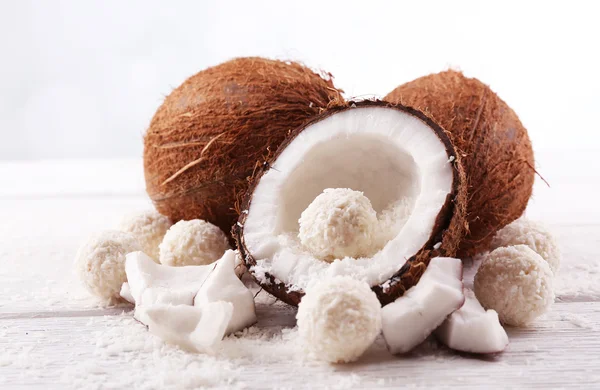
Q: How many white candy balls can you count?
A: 7